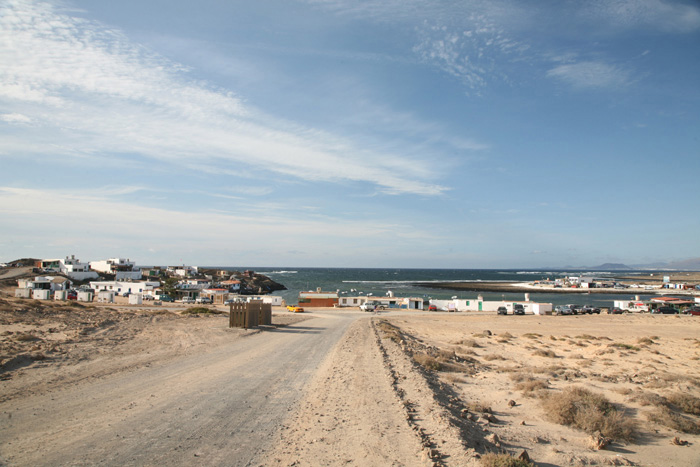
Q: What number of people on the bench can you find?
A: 0